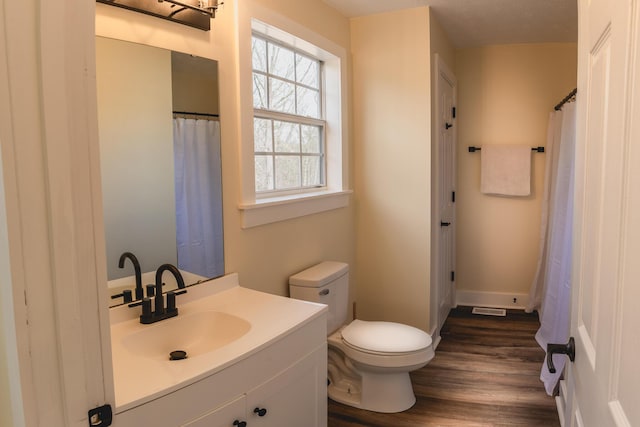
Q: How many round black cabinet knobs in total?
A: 2